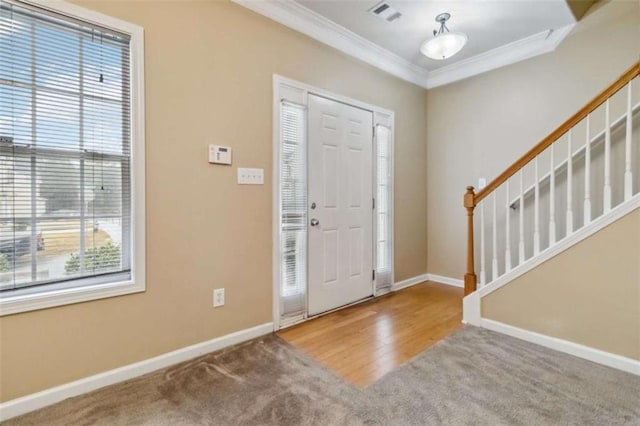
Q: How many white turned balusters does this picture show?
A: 10